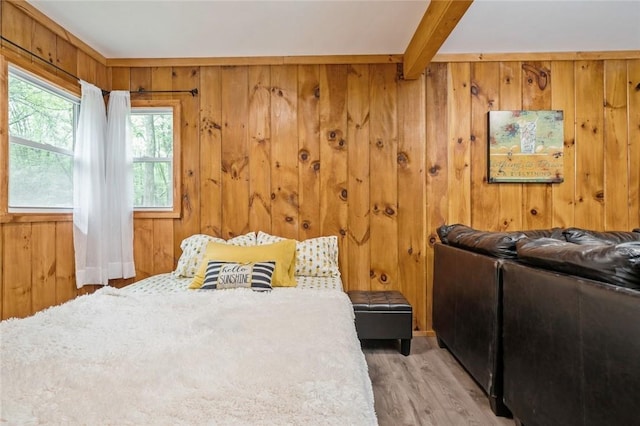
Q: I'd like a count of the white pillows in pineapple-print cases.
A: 2